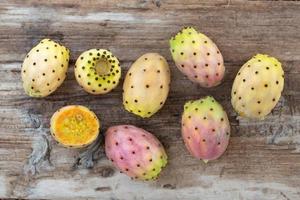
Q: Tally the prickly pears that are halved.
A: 1